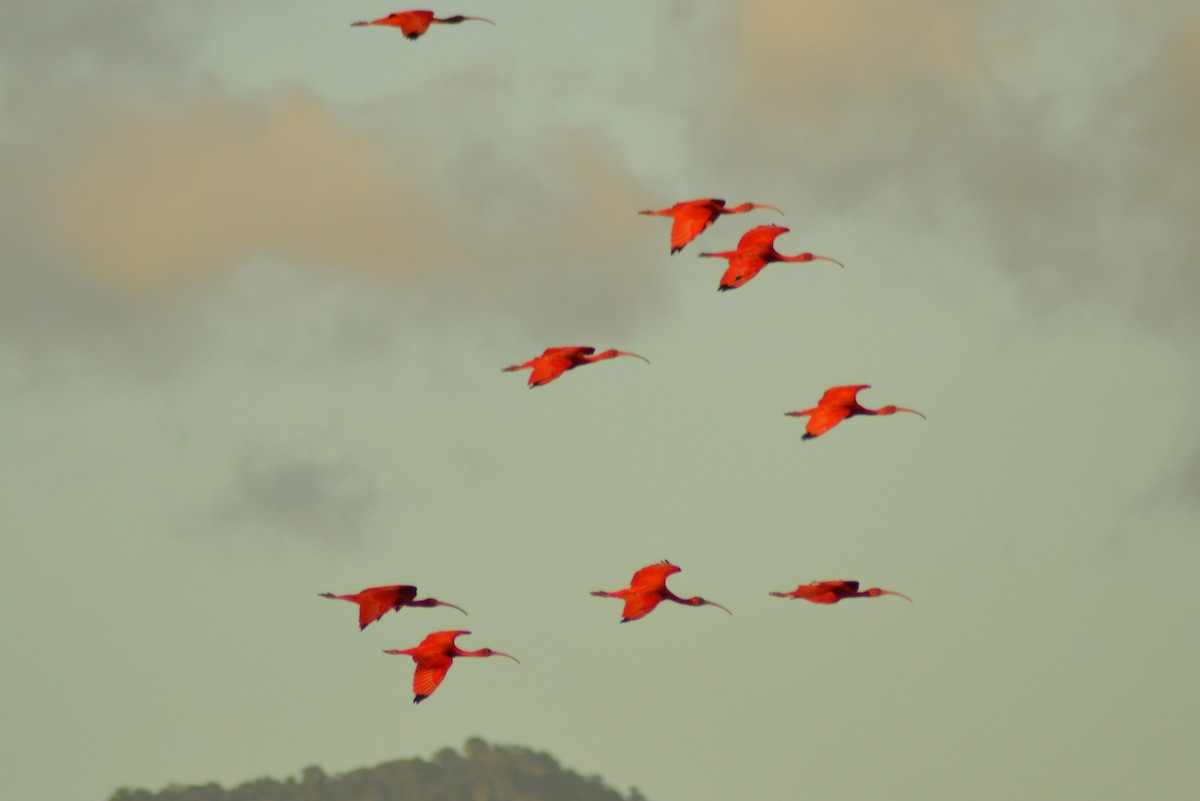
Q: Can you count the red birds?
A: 9